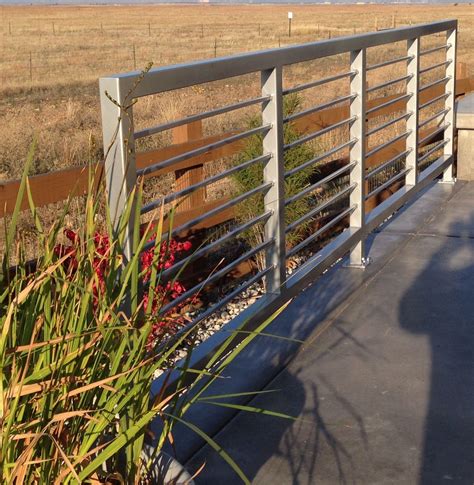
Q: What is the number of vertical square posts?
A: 5